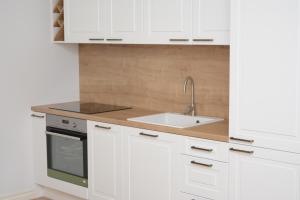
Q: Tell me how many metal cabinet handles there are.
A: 11